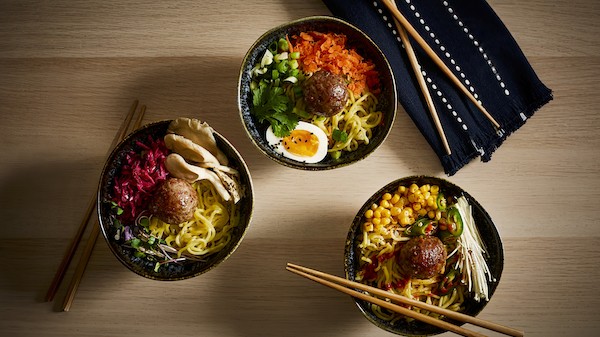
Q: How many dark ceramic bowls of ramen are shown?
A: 3